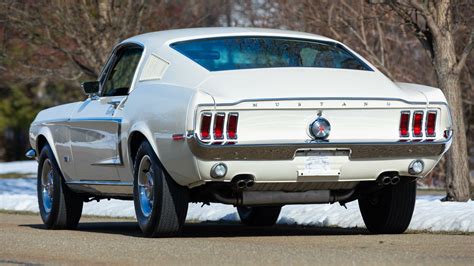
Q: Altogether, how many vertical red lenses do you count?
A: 6